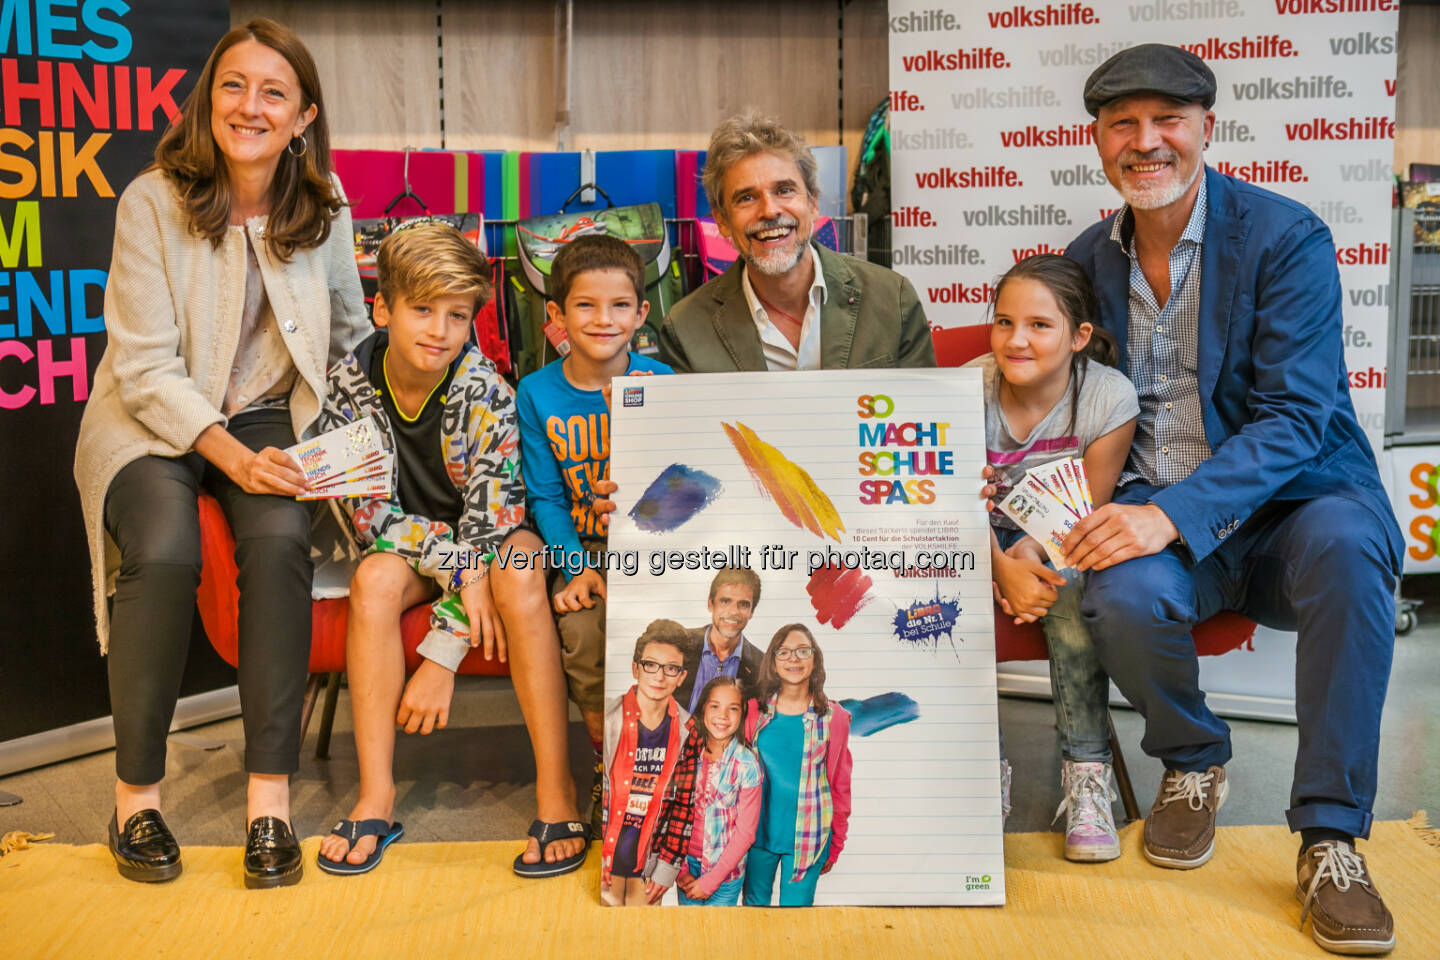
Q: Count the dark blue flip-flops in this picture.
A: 2